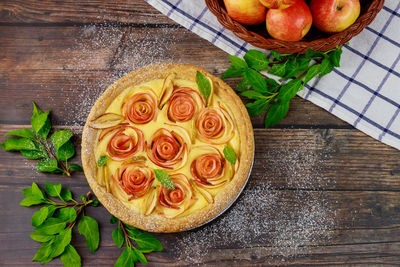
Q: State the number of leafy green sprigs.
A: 4